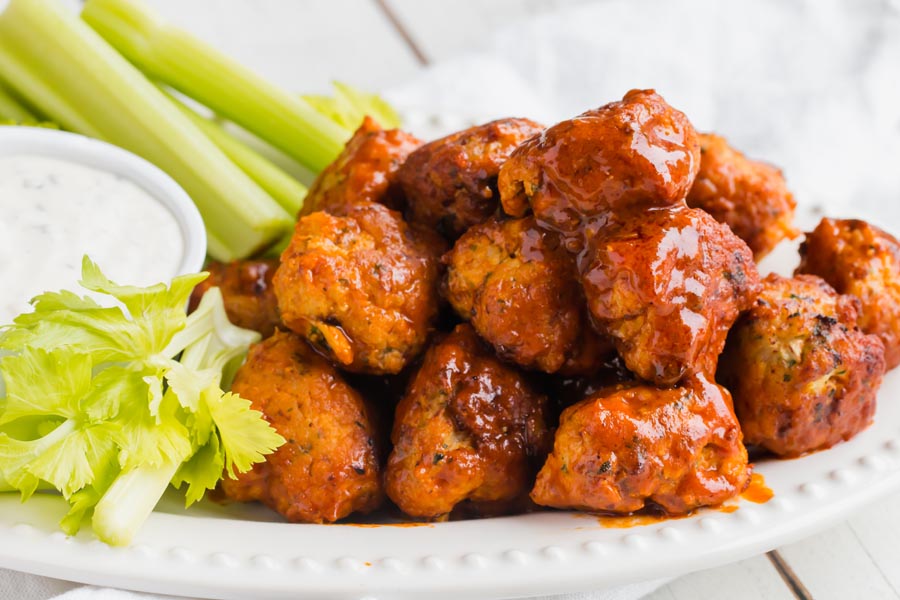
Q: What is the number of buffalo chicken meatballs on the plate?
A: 13